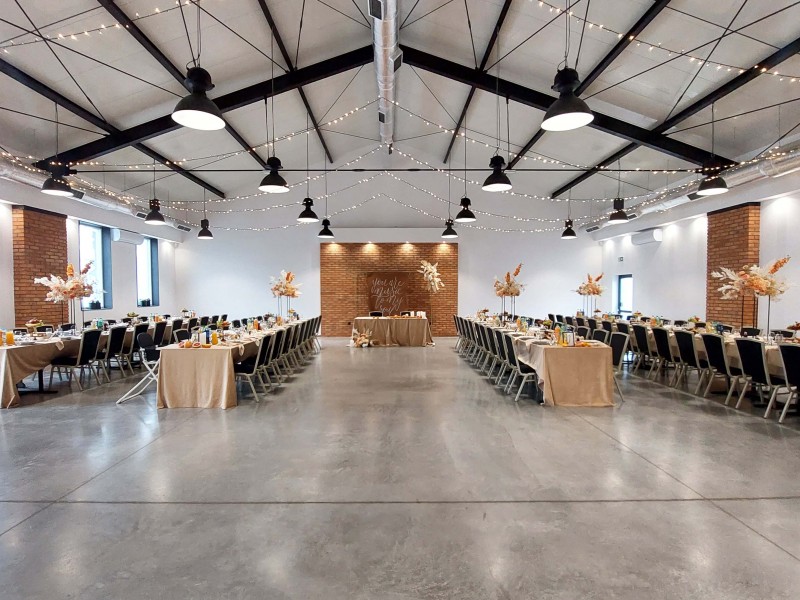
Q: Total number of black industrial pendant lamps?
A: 14